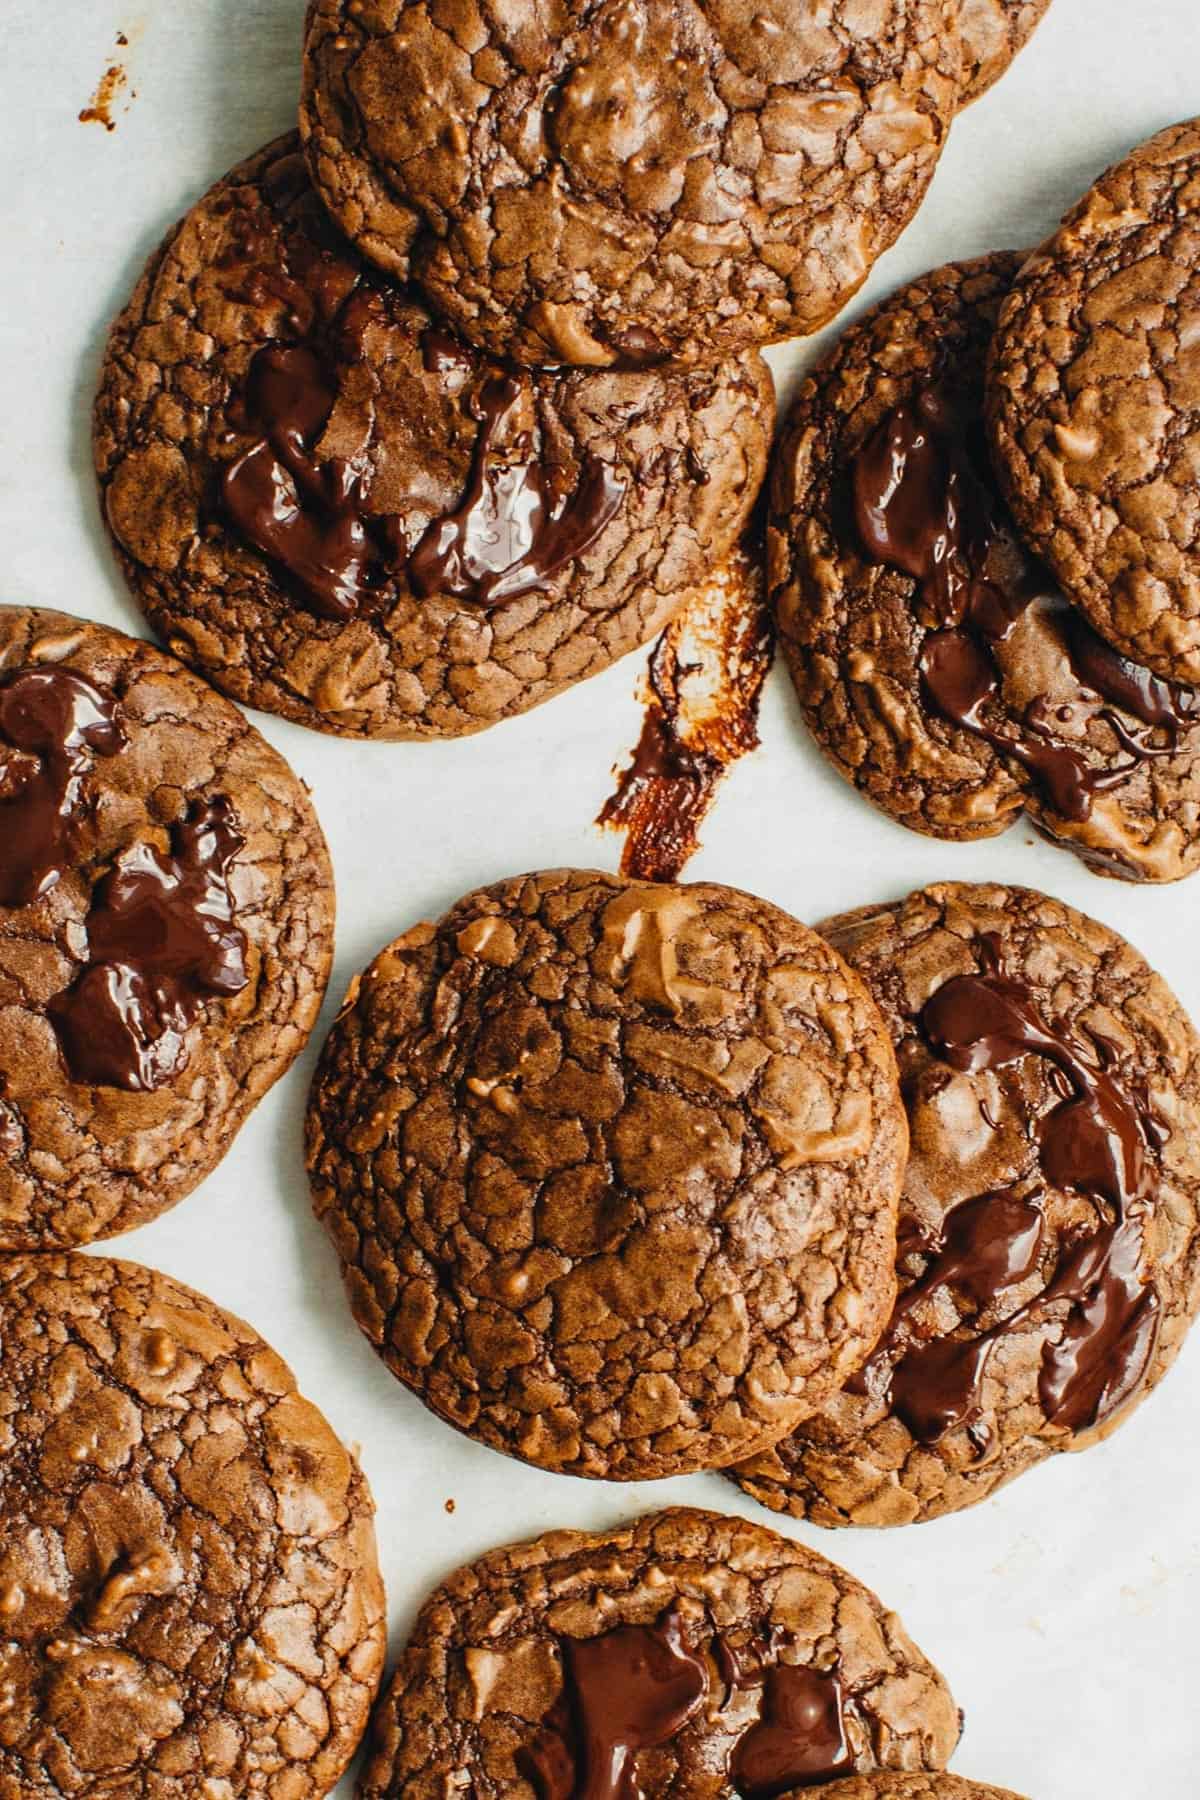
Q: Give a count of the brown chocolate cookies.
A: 11